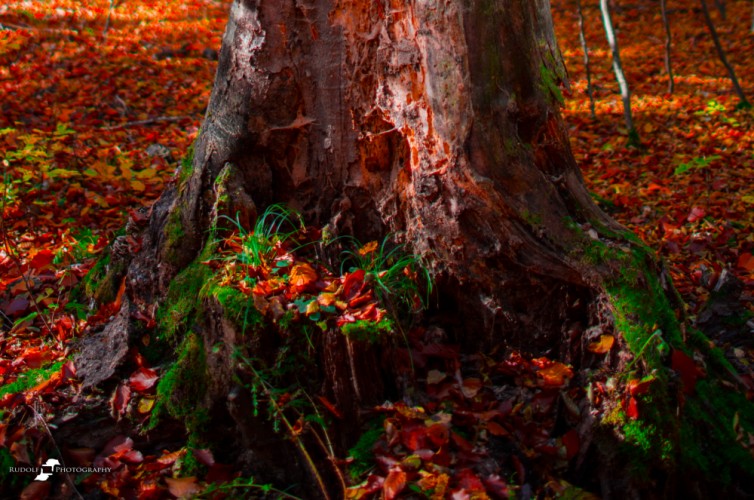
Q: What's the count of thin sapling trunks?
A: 4